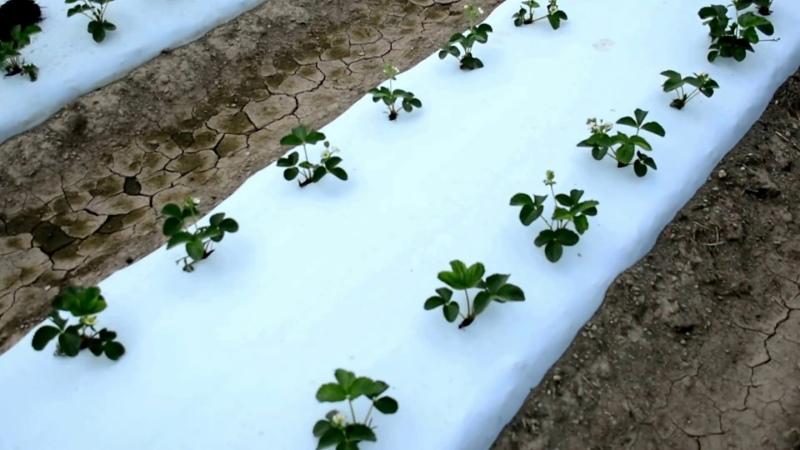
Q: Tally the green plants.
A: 15